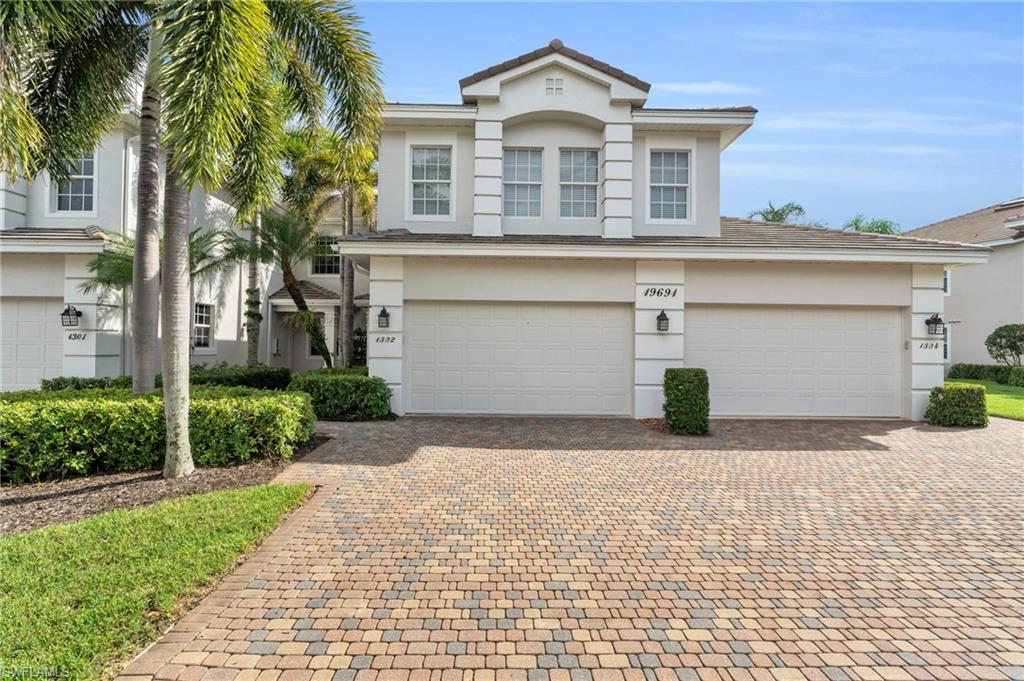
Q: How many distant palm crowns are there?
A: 2